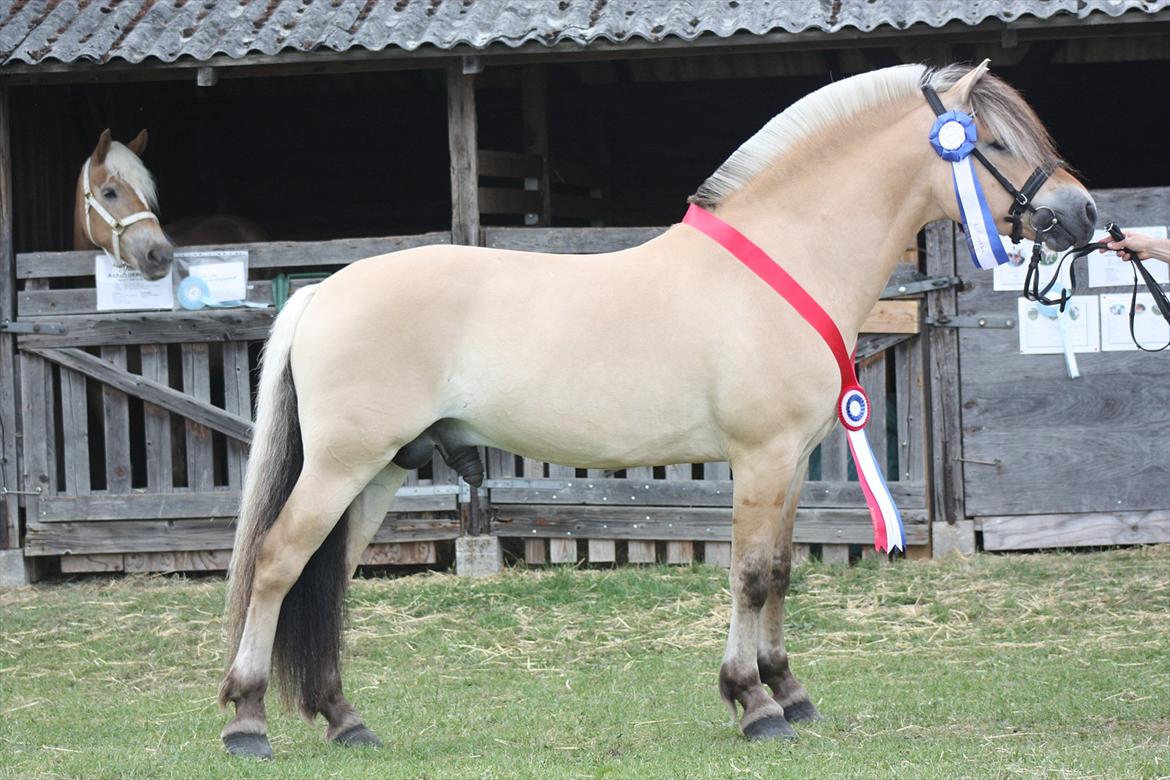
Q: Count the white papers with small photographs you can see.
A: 3